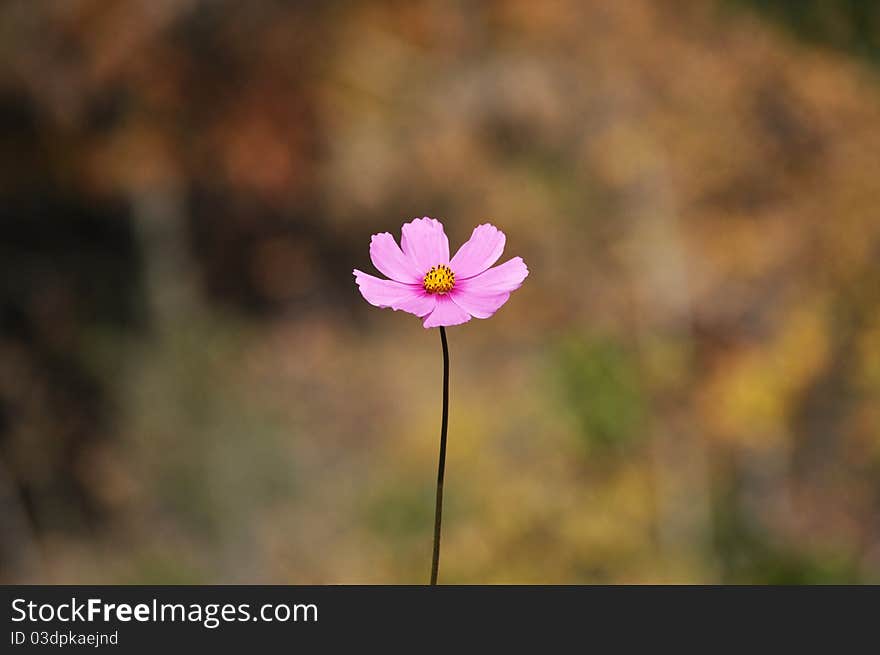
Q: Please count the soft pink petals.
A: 8